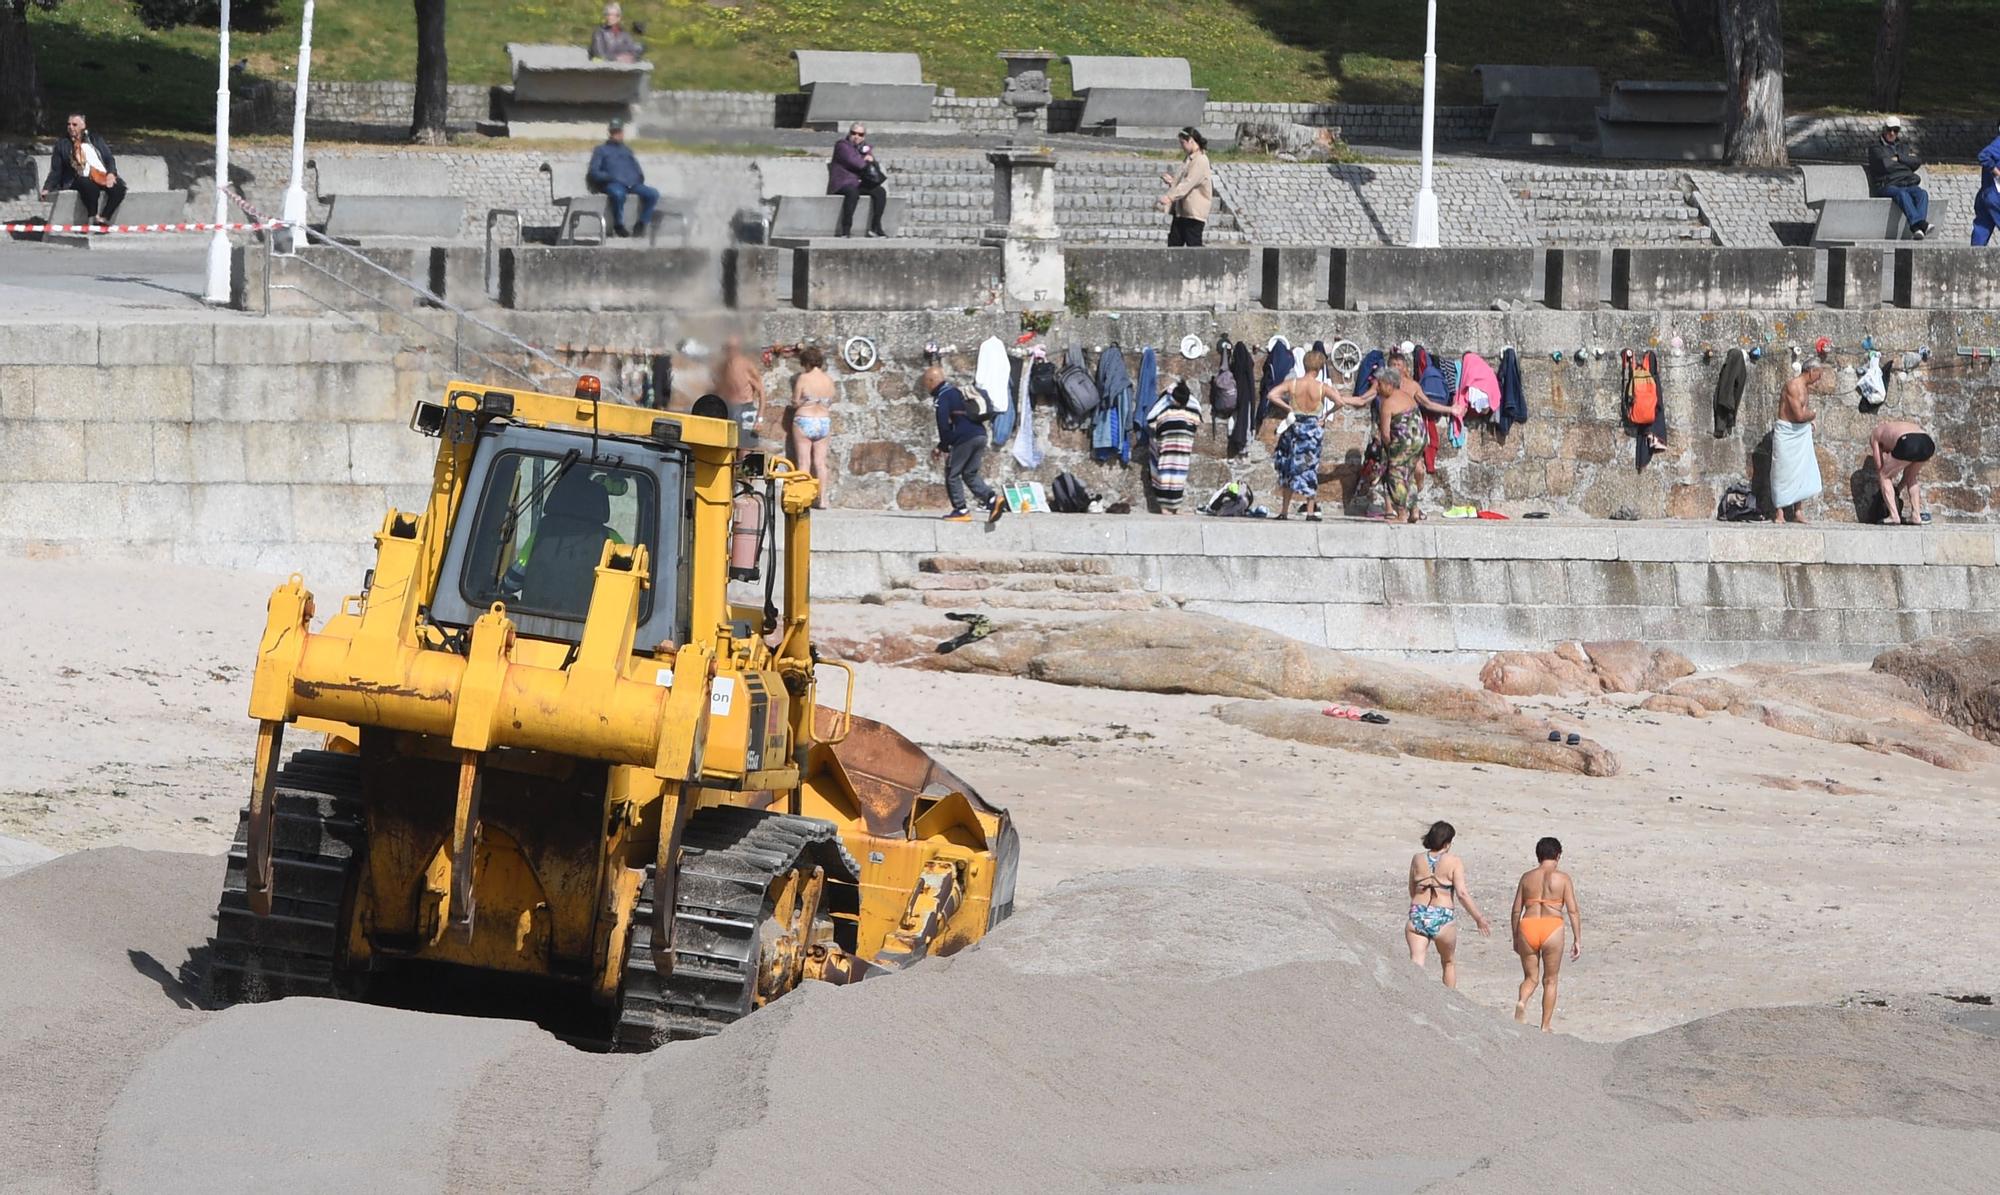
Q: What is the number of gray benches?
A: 10